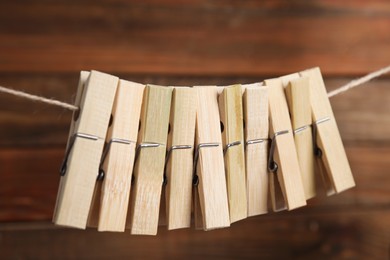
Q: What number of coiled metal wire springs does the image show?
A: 10